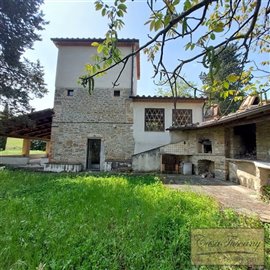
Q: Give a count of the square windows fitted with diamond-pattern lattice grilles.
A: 2